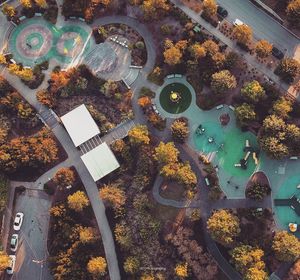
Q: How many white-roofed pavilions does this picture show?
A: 2